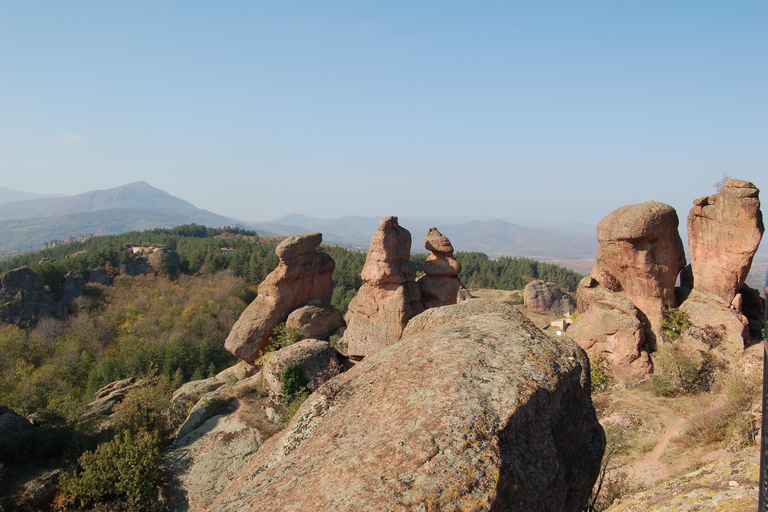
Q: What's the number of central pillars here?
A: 3